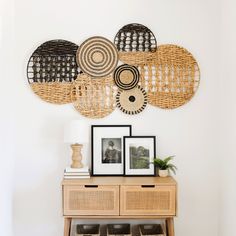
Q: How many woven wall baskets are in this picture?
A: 7